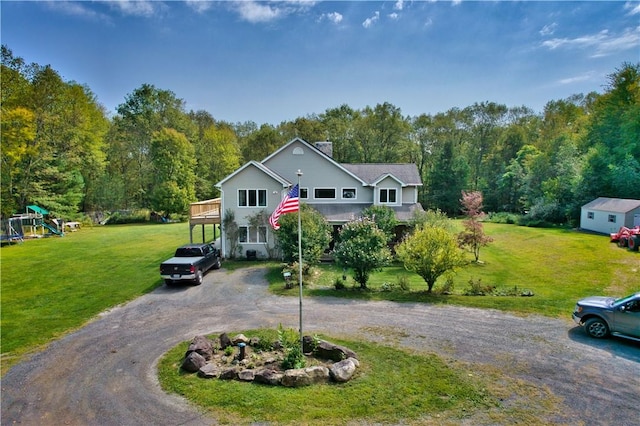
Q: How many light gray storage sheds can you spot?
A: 1